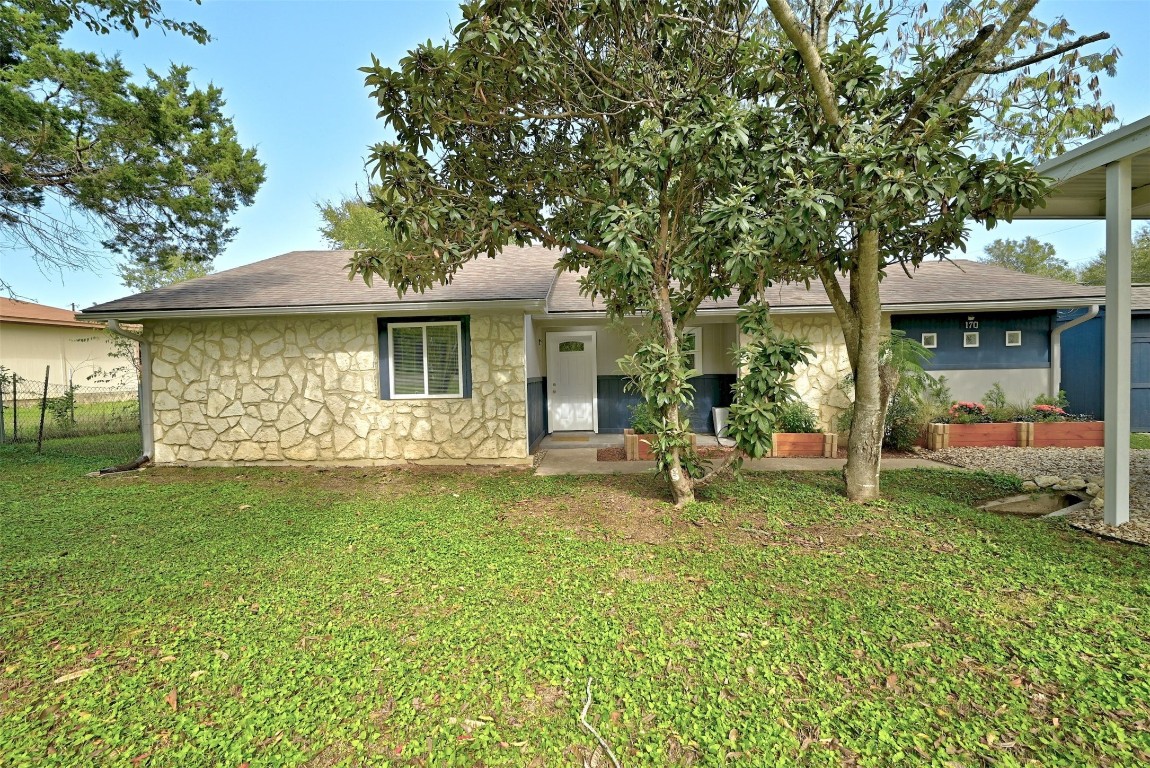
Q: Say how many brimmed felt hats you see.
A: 0